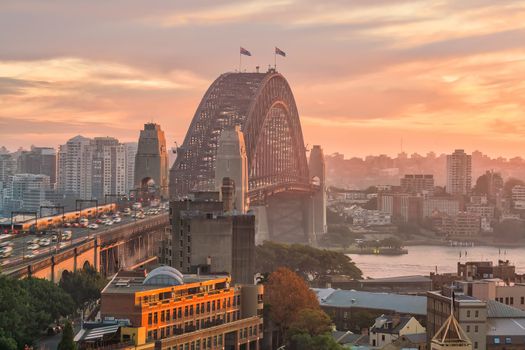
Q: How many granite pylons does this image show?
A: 3